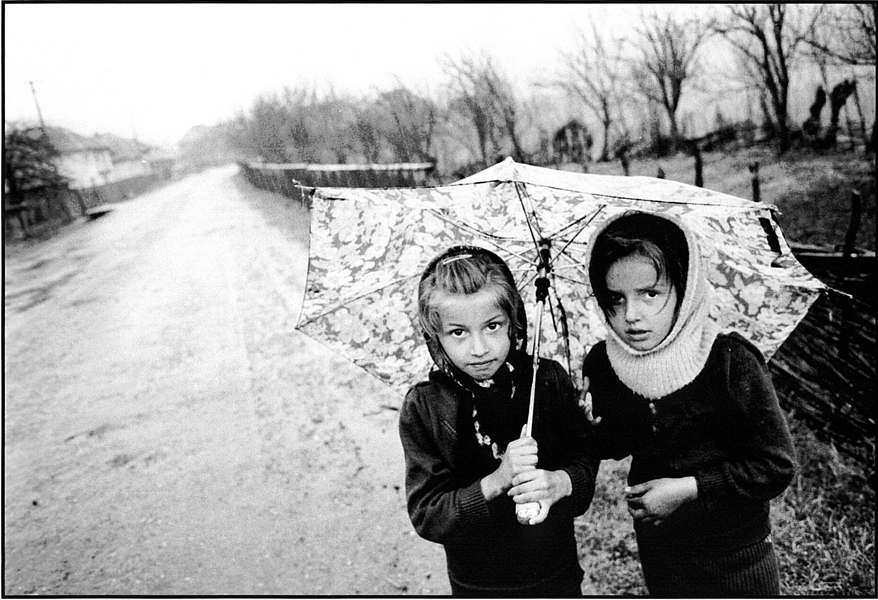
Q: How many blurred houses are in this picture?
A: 2